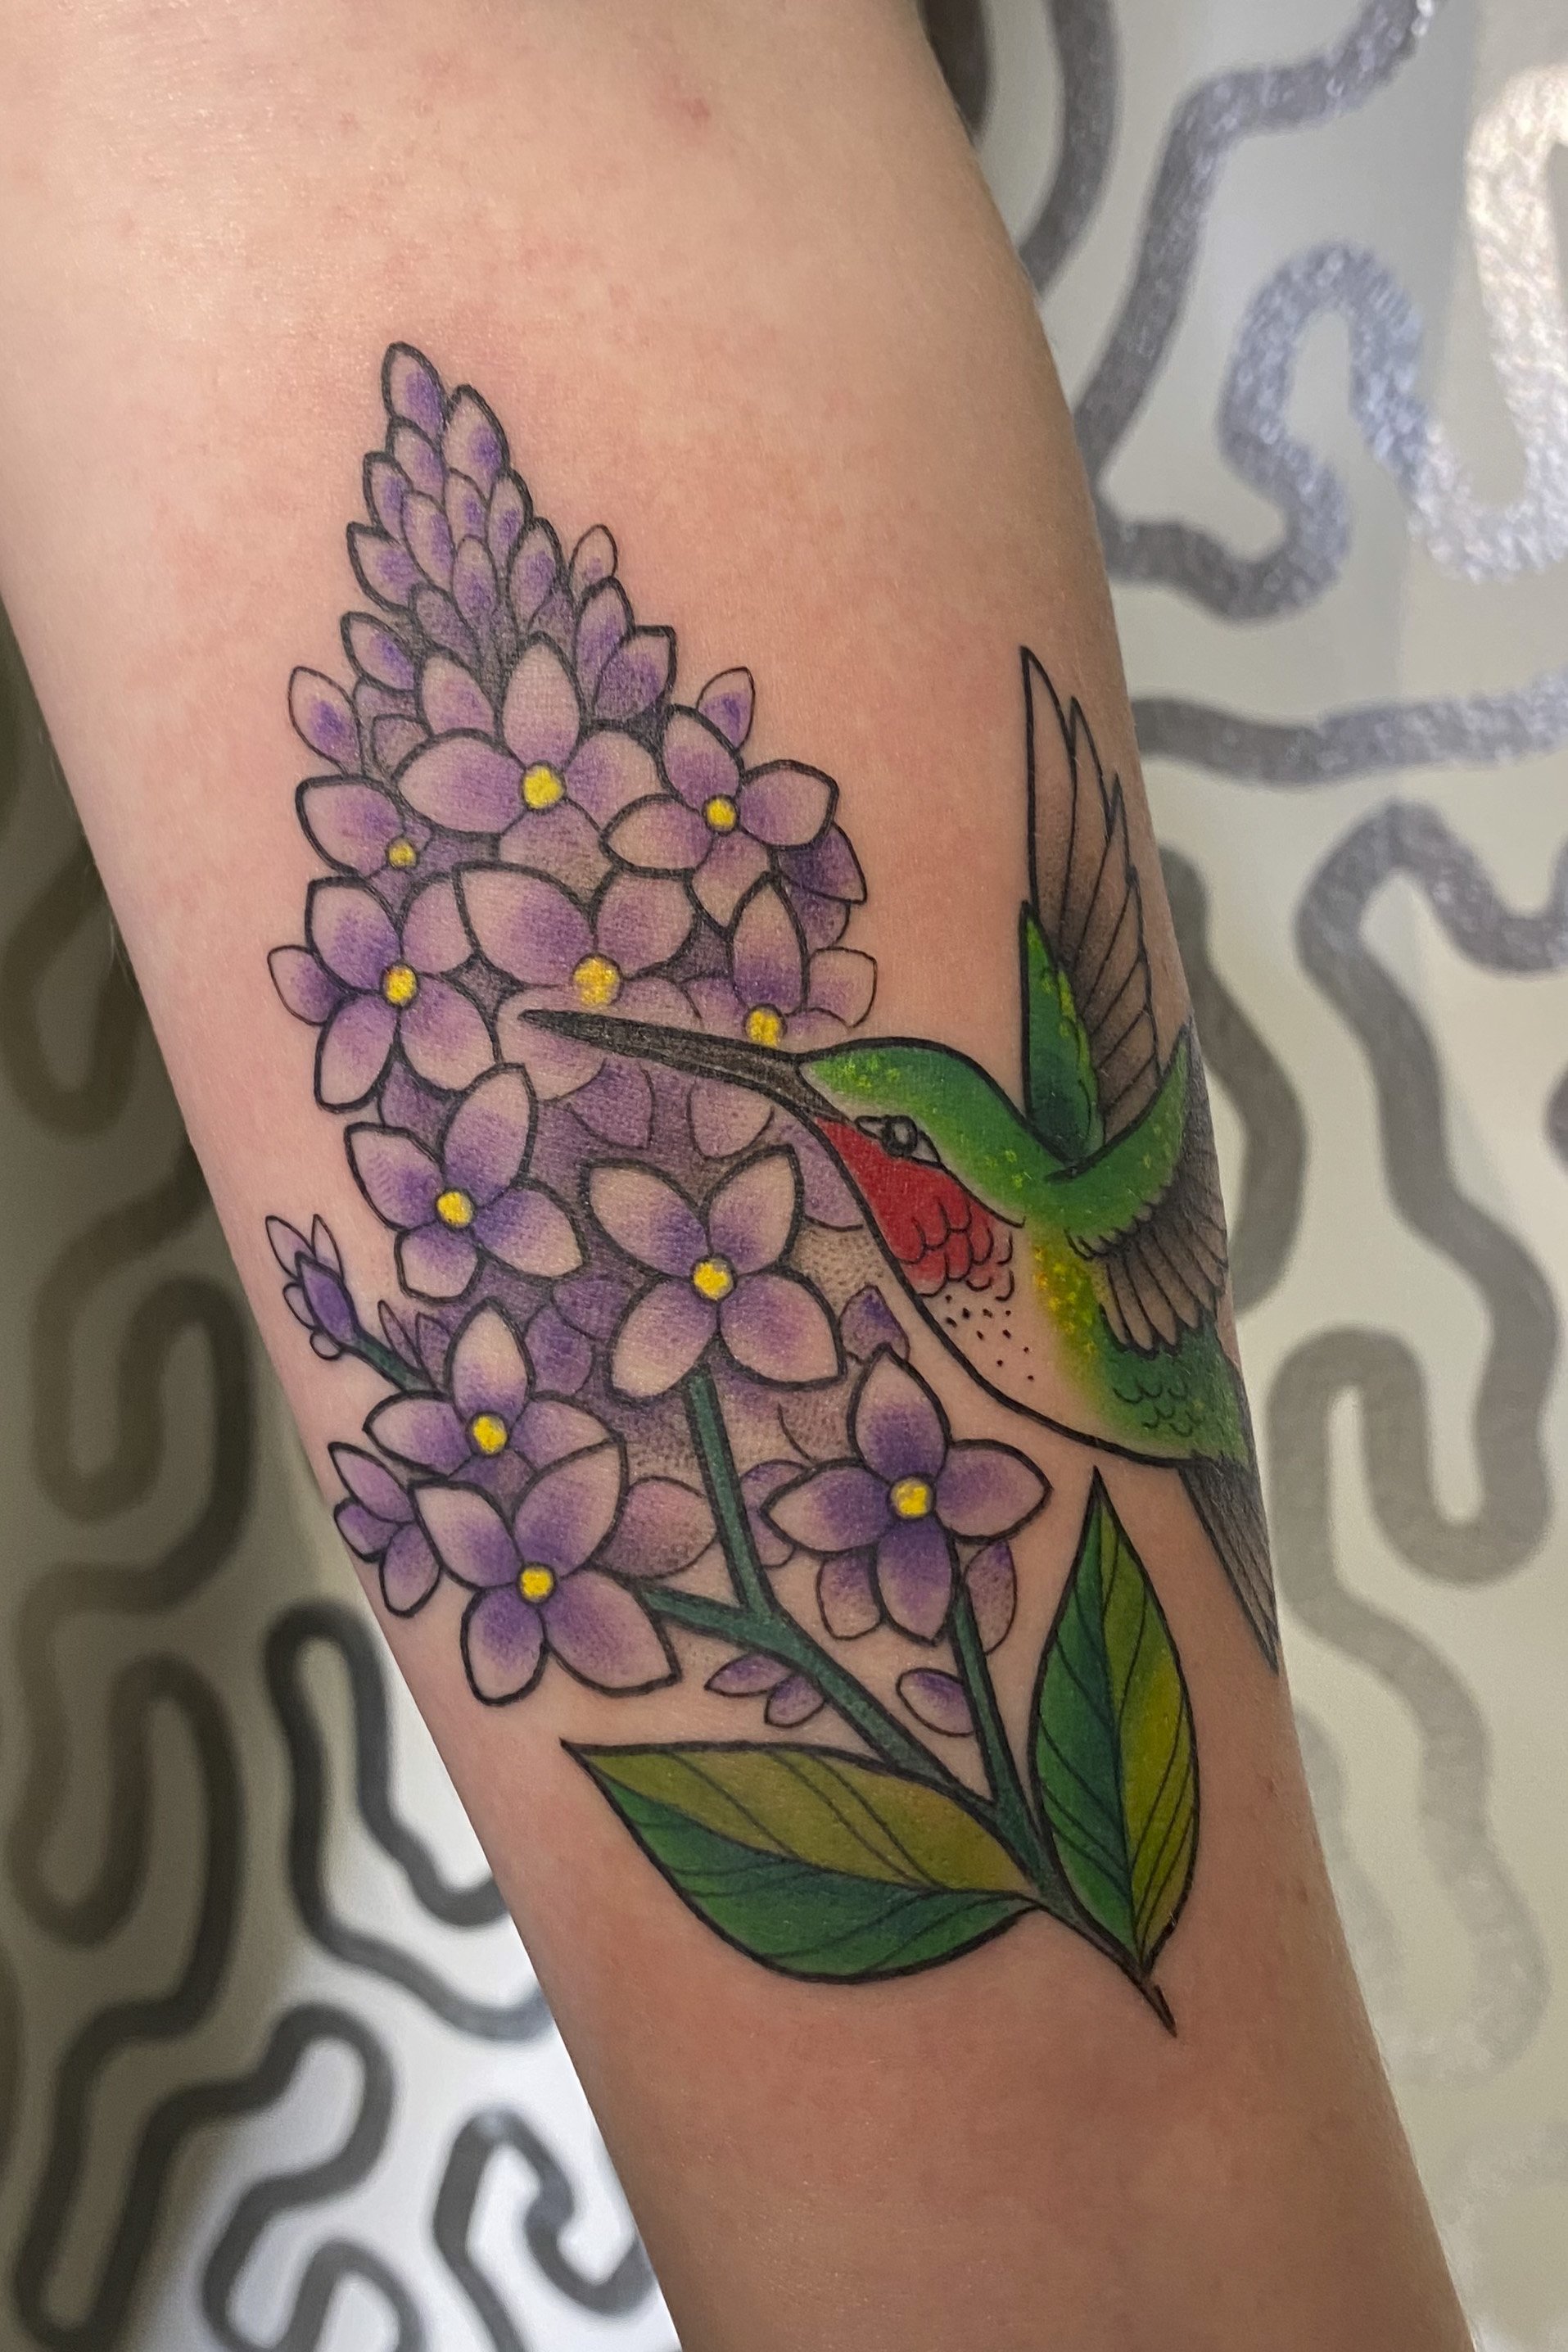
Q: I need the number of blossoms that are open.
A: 11